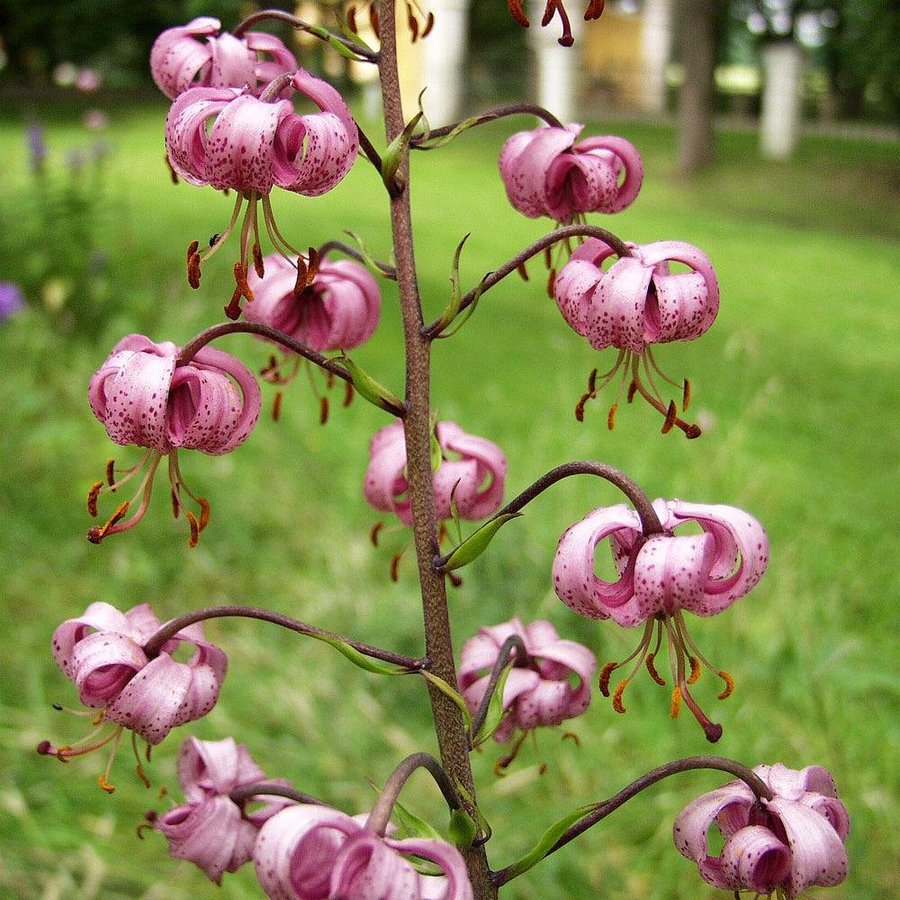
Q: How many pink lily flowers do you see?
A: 13